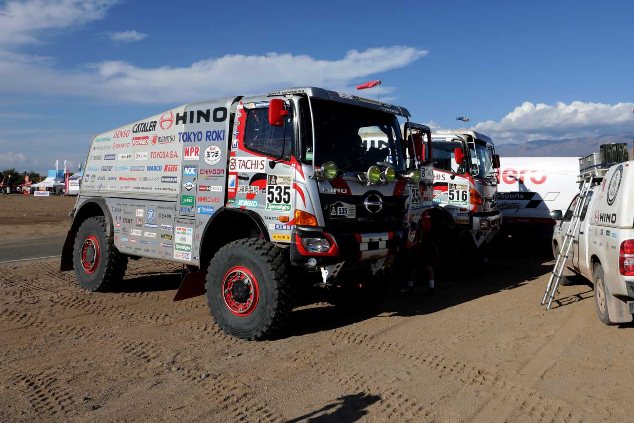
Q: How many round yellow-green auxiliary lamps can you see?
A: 4